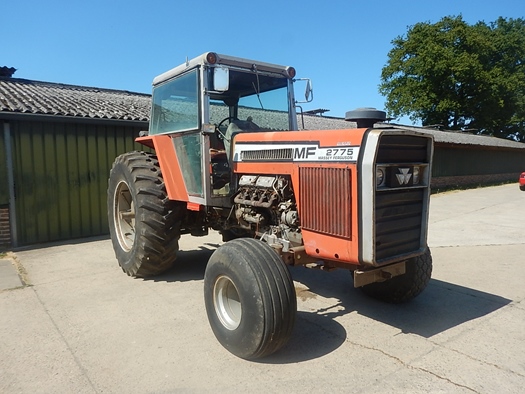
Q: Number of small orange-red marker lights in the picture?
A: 2